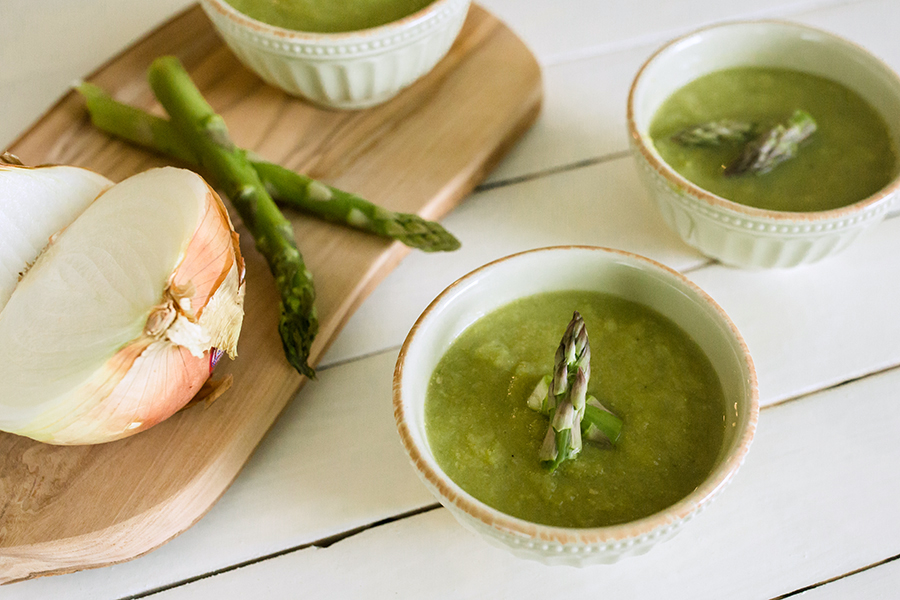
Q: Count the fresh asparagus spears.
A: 2